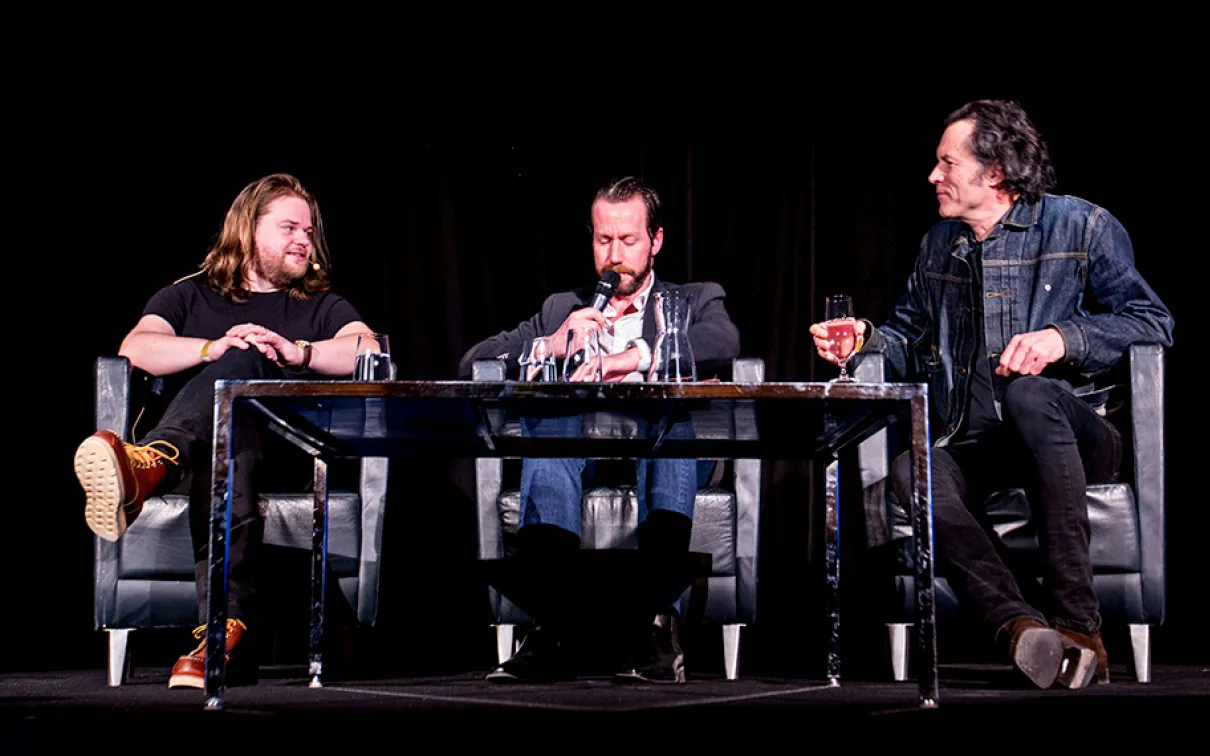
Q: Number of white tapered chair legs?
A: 5